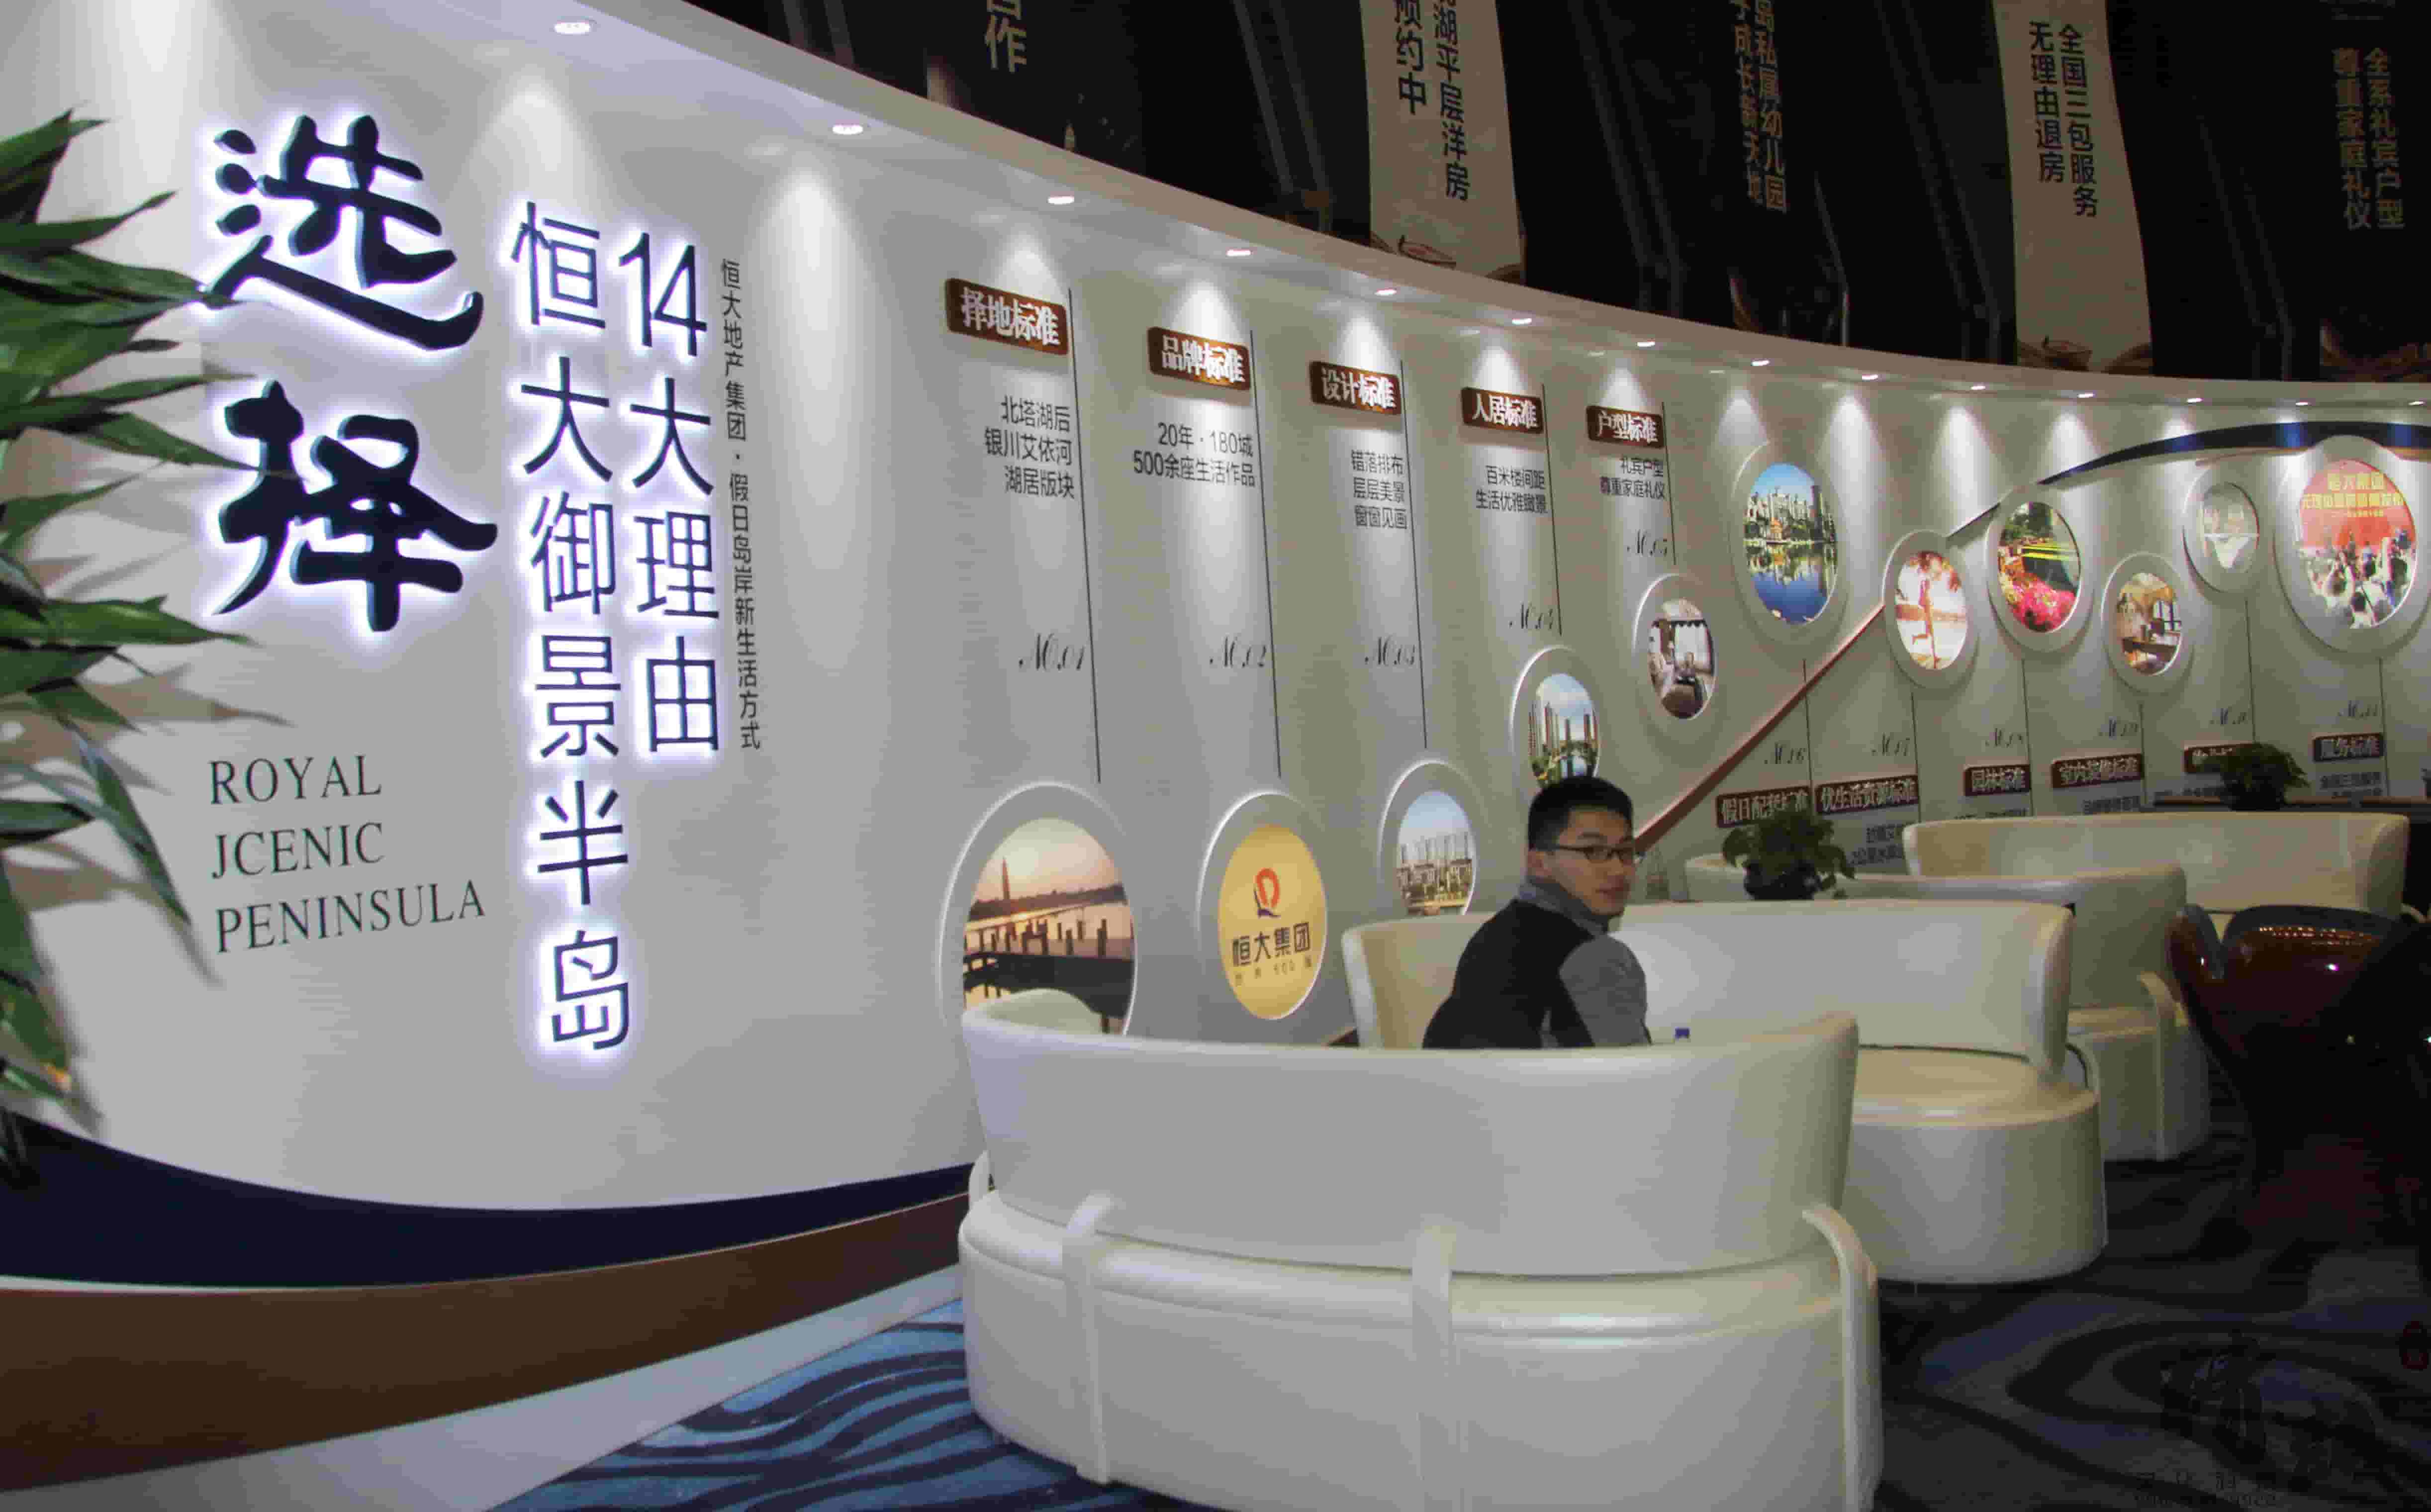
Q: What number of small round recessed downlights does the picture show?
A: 14